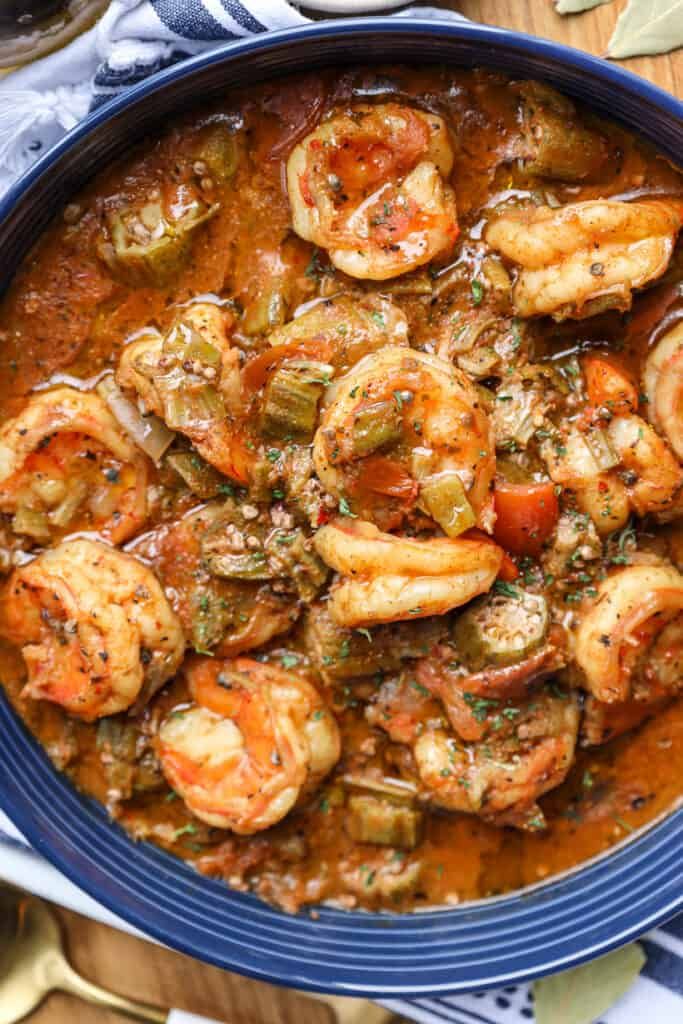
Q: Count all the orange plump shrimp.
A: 12